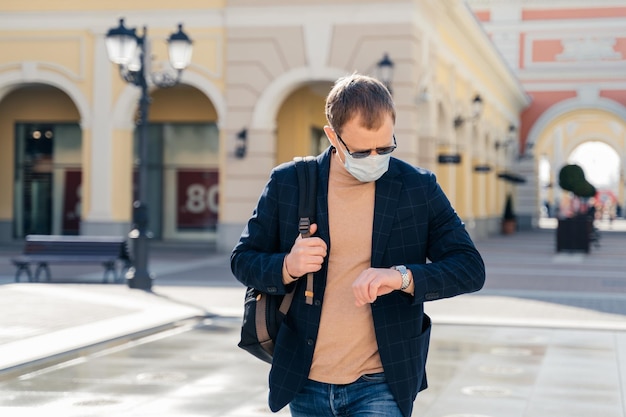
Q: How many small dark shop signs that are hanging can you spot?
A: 3